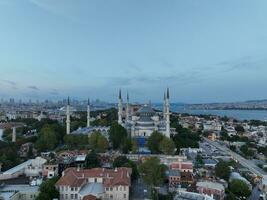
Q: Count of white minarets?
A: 6